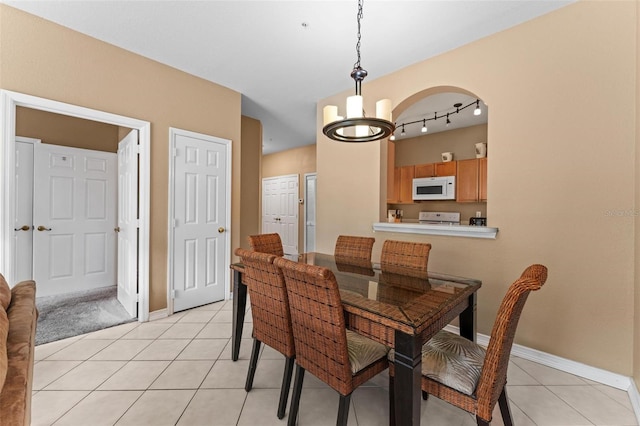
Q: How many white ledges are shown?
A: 1